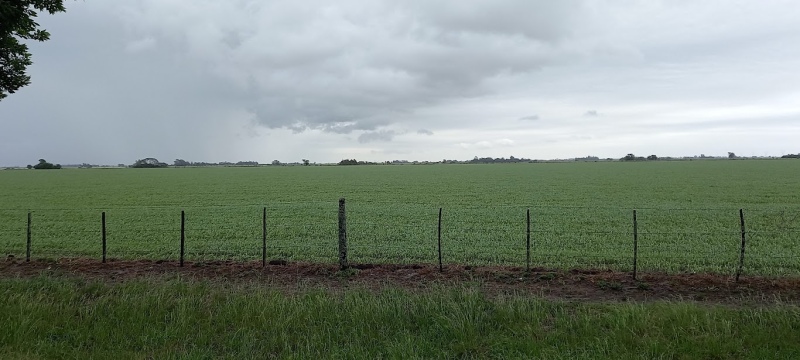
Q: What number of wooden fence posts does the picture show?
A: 9